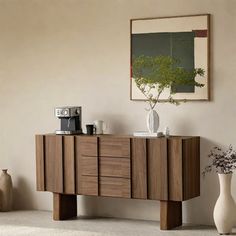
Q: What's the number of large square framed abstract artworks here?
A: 1